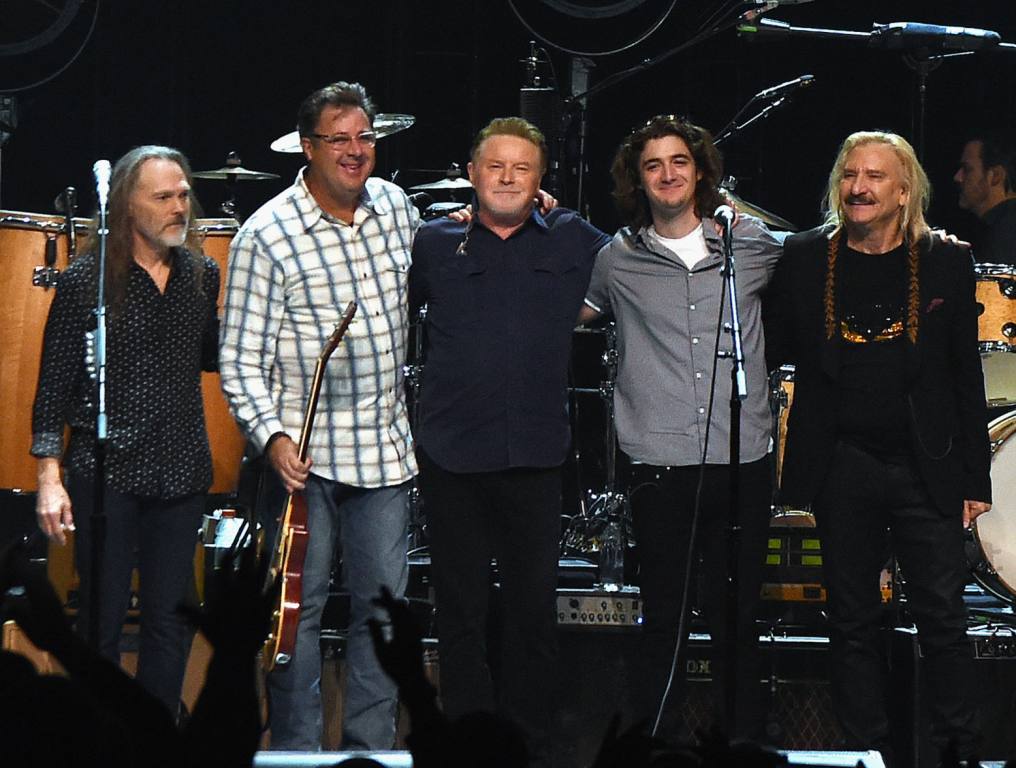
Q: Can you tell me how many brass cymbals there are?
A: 4